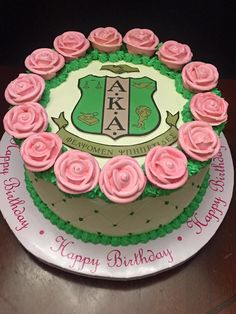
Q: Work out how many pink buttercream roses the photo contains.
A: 14